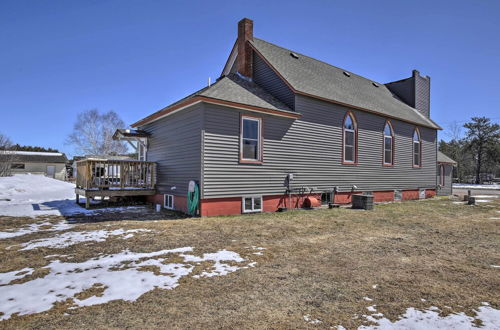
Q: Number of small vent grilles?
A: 3